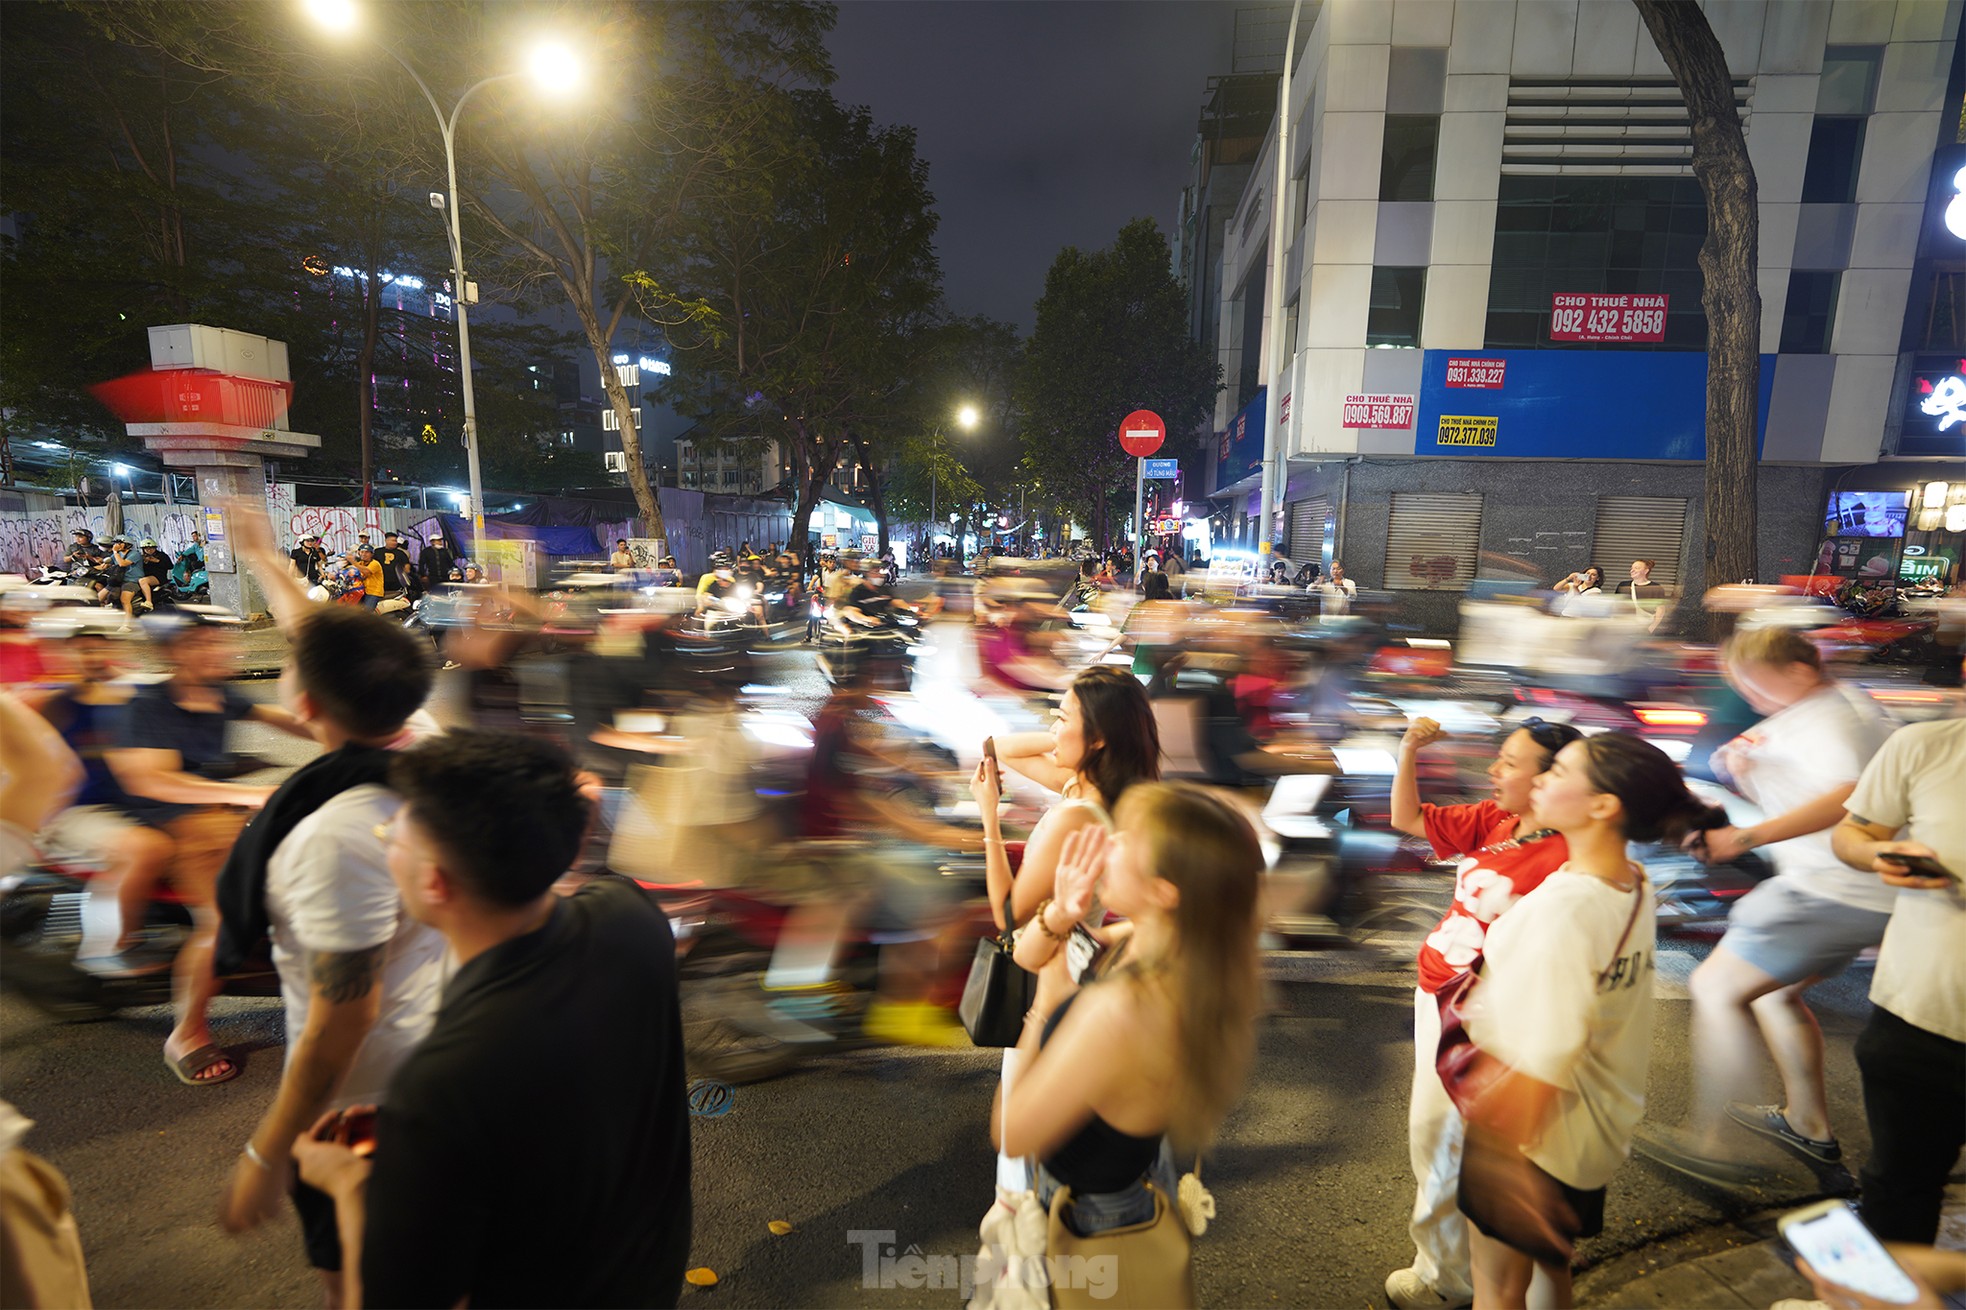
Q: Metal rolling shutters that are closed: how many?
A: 3